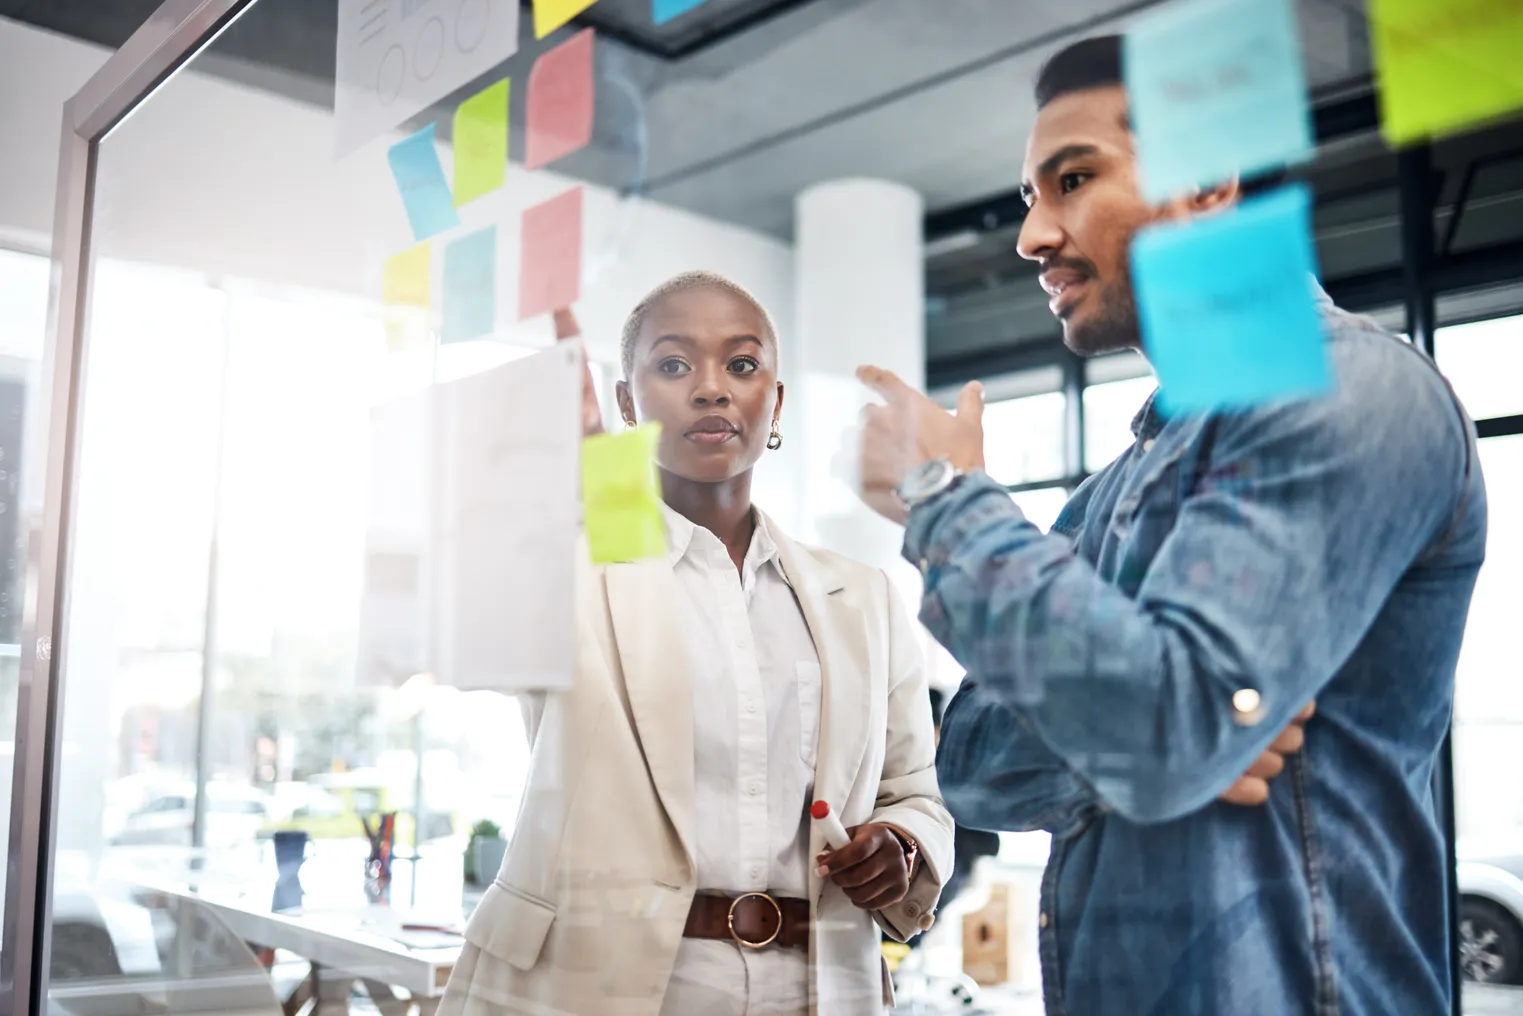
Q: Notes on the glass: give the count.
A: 12